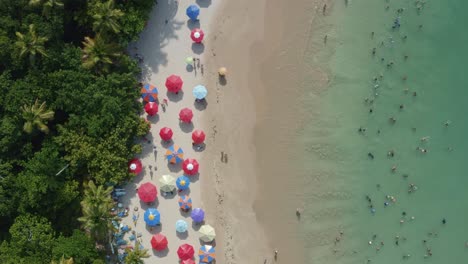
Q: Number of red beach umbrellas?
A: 12